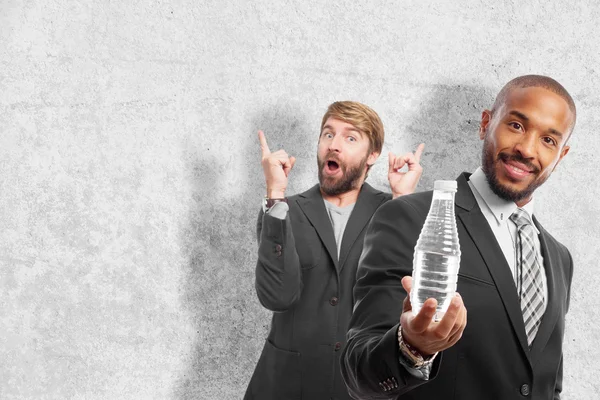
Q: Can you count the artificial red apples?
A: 0